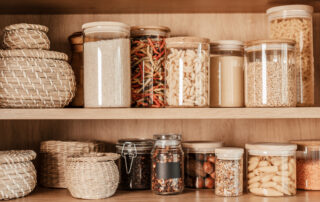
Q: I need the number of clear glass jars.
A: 12